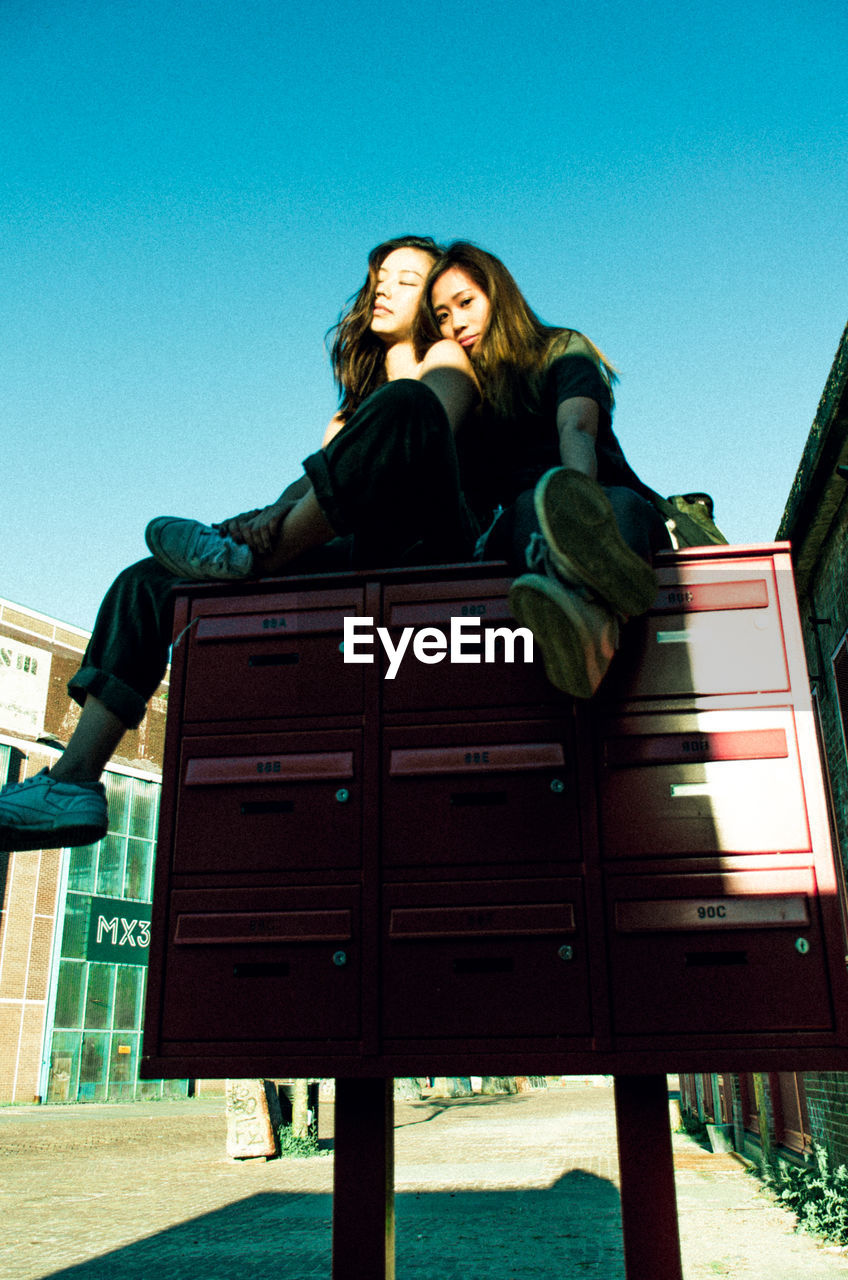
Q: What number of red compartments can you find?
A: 9